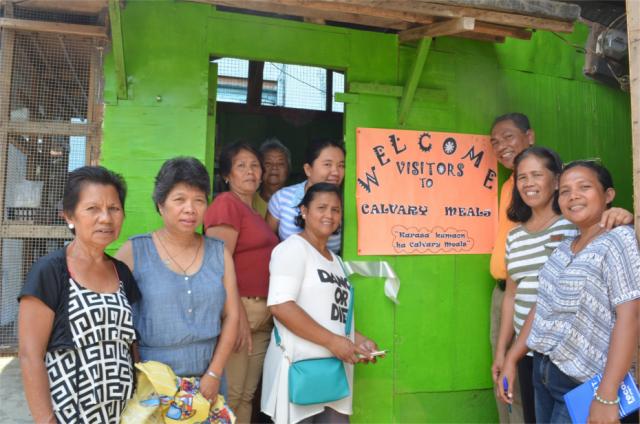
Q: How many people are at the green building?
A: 9